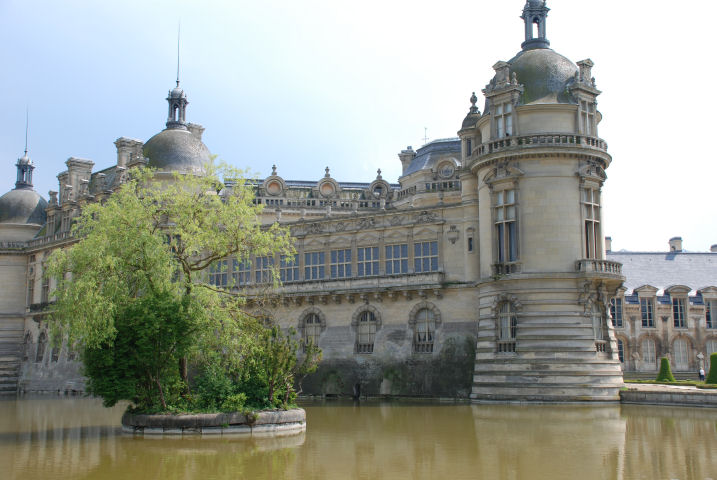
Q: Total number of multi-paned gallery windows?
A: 9